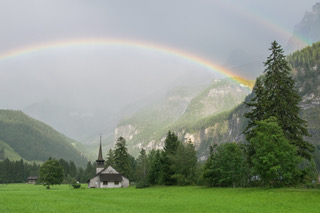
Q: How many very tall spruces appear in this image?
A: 2